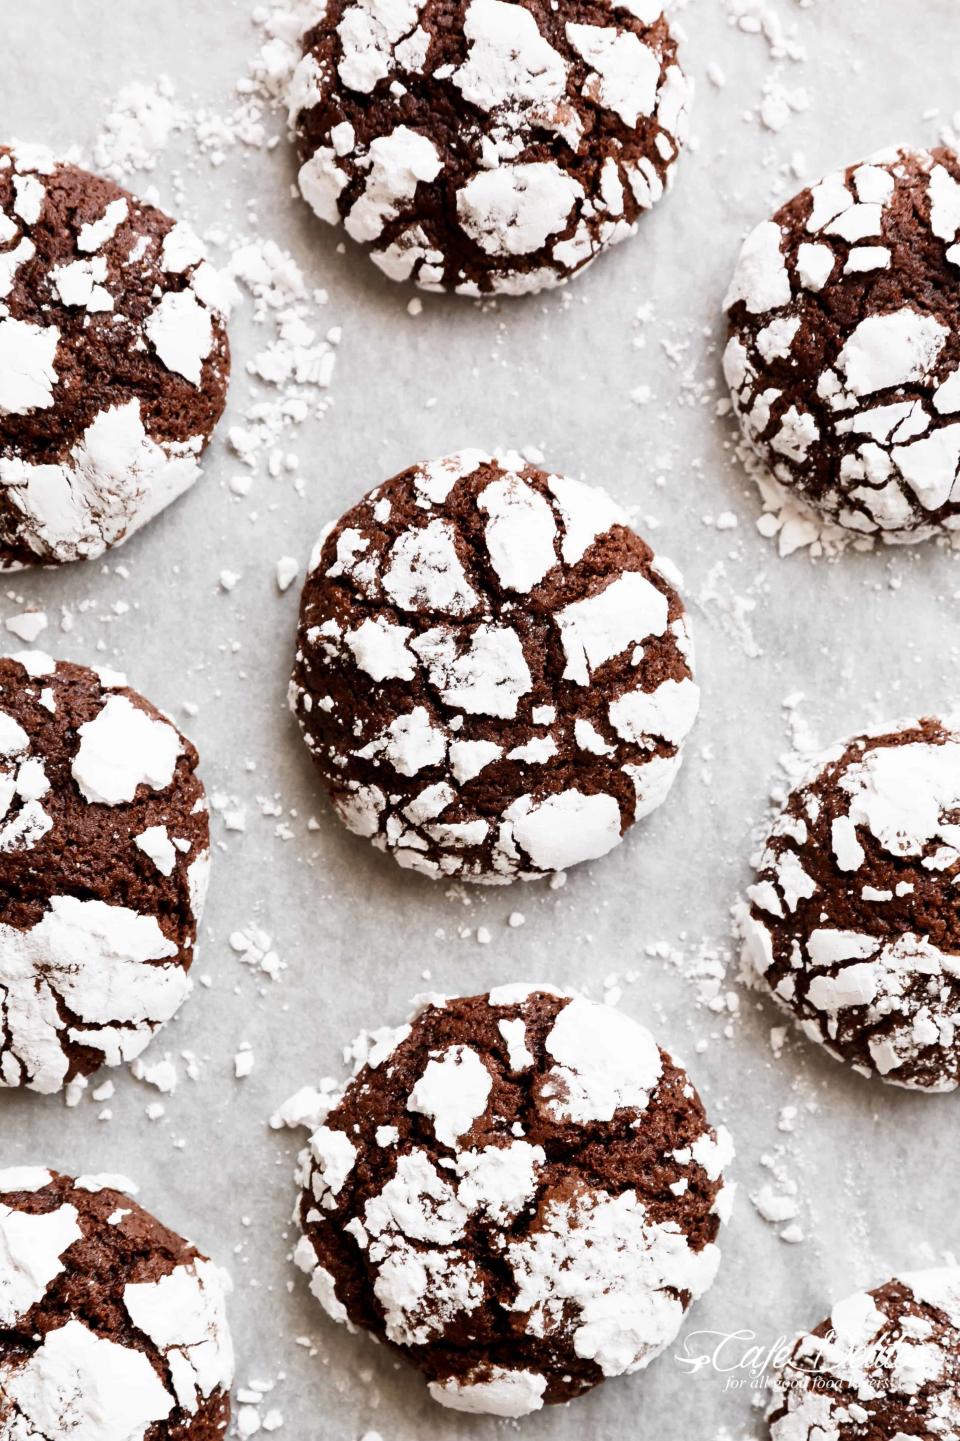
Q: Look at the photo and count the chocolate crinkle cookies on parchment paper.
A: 9